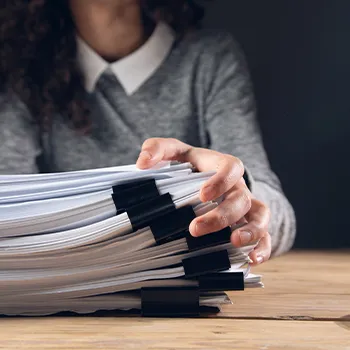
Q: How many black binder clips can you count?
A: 7